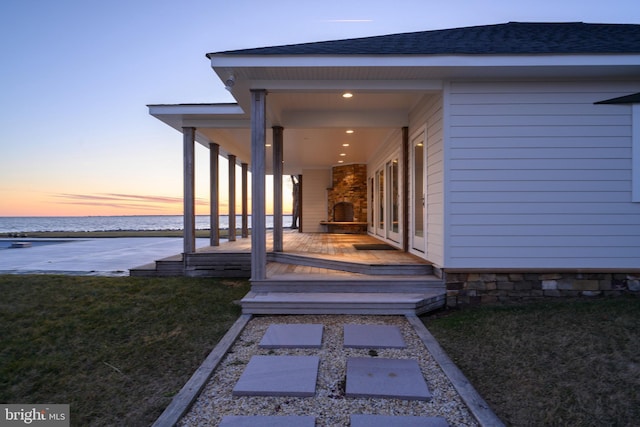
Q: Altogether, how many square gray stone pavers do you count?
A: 6